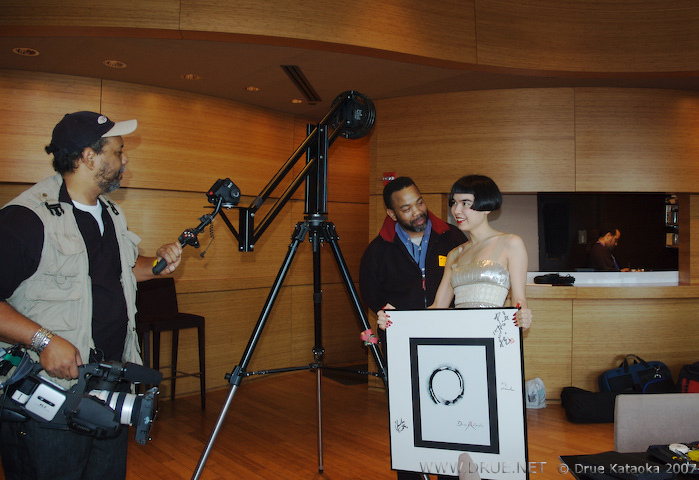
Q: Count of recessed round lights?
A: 5